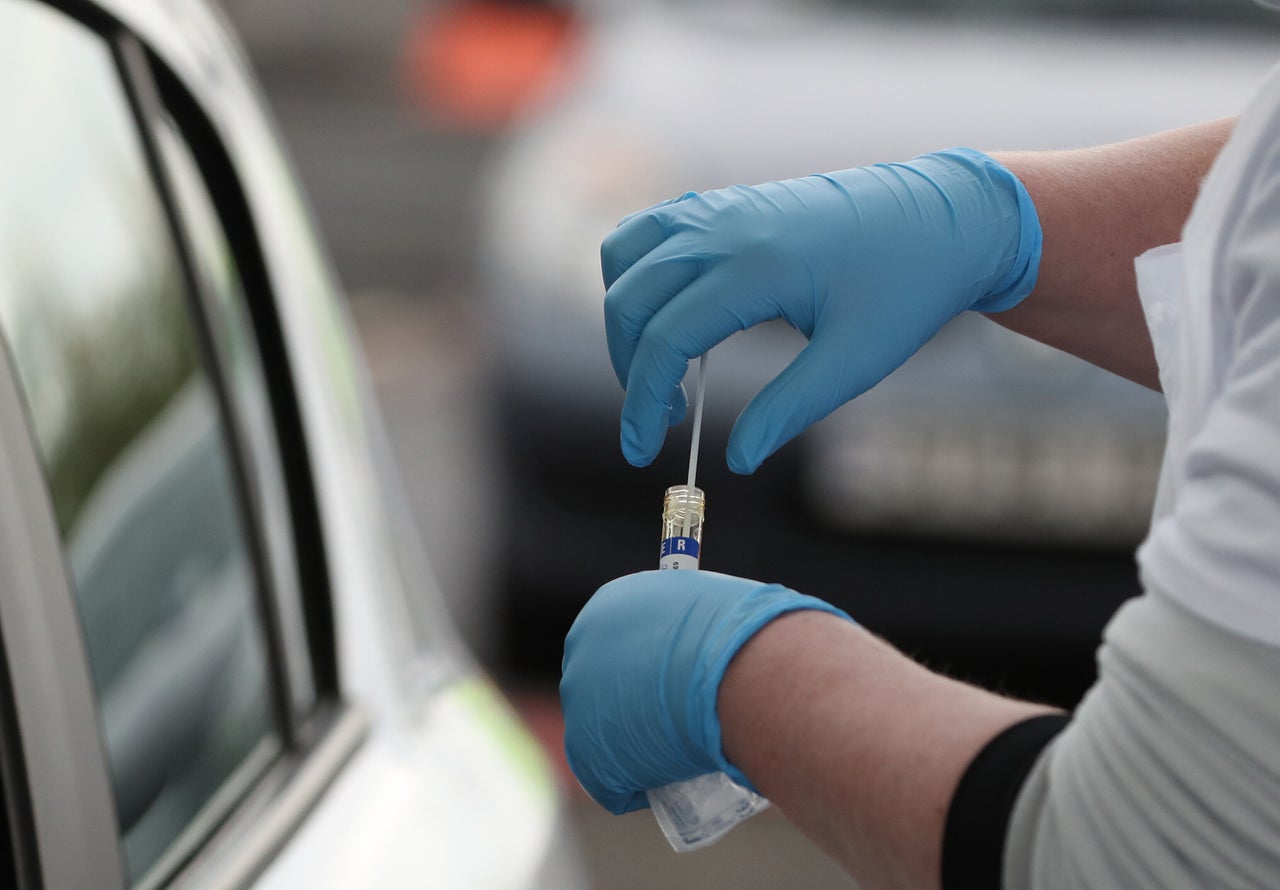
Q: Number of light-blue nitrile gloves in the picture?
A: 2